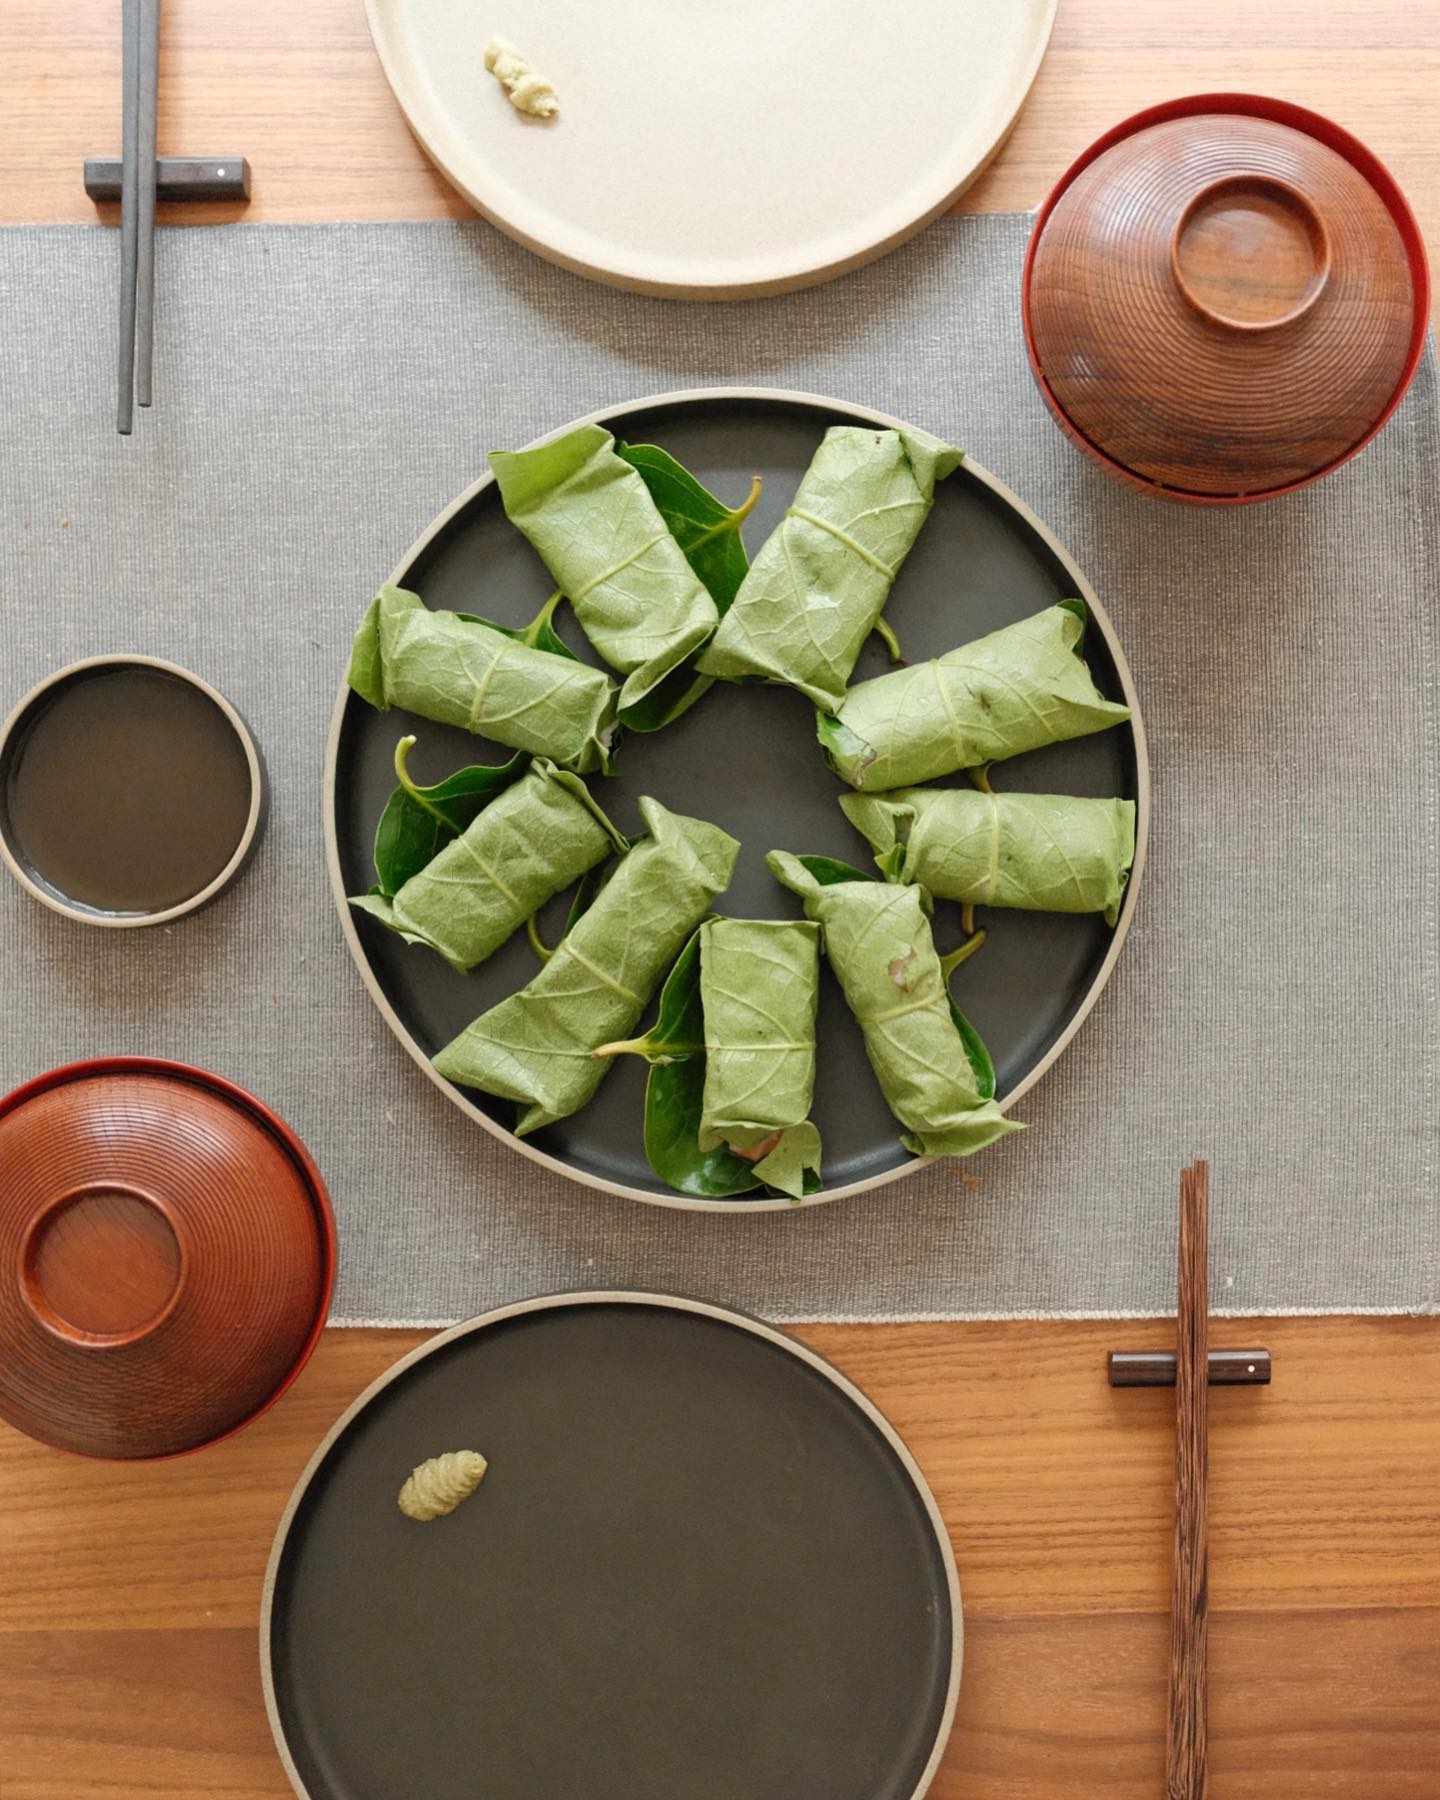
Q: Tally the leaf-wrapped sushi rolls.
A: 9